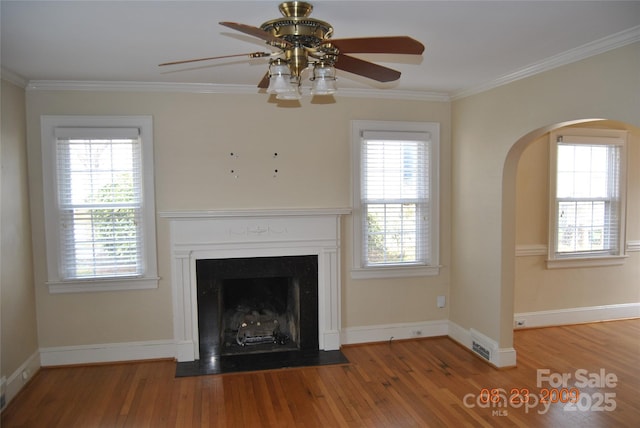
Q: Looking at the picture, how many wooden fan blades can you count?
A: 5